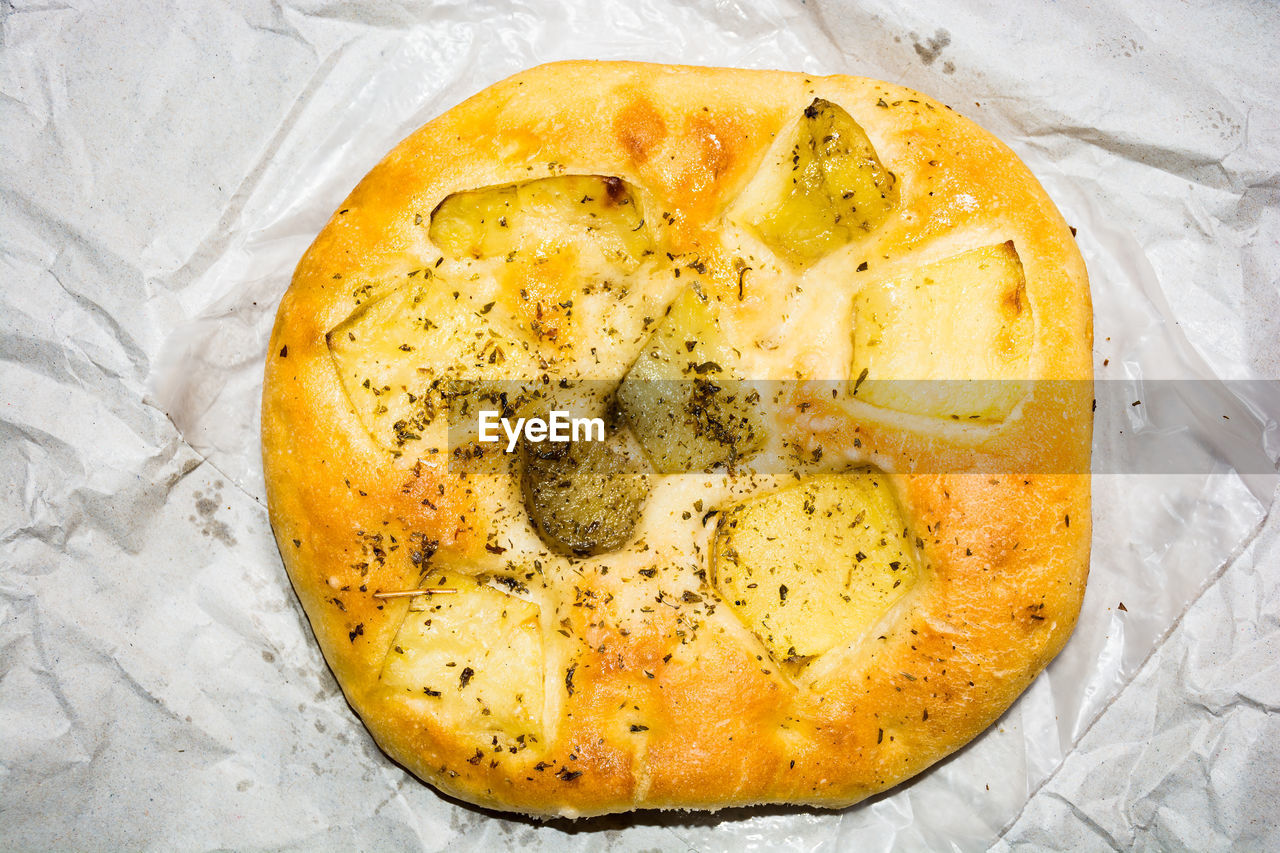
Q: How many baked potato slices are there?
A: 8